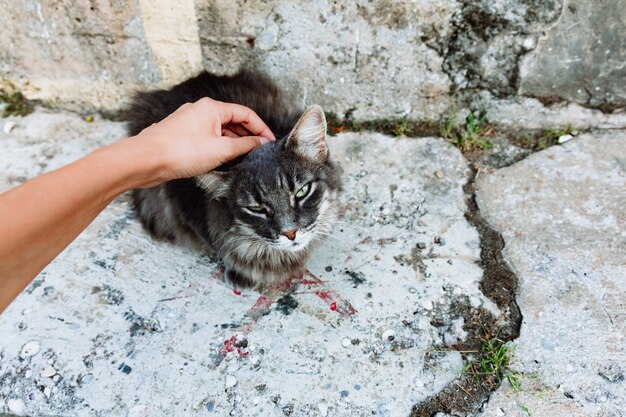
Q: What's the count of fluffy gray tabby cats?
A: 1